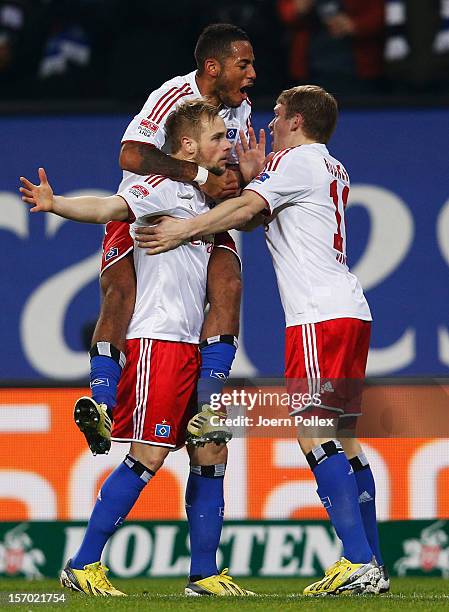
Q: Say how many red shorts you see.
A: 3